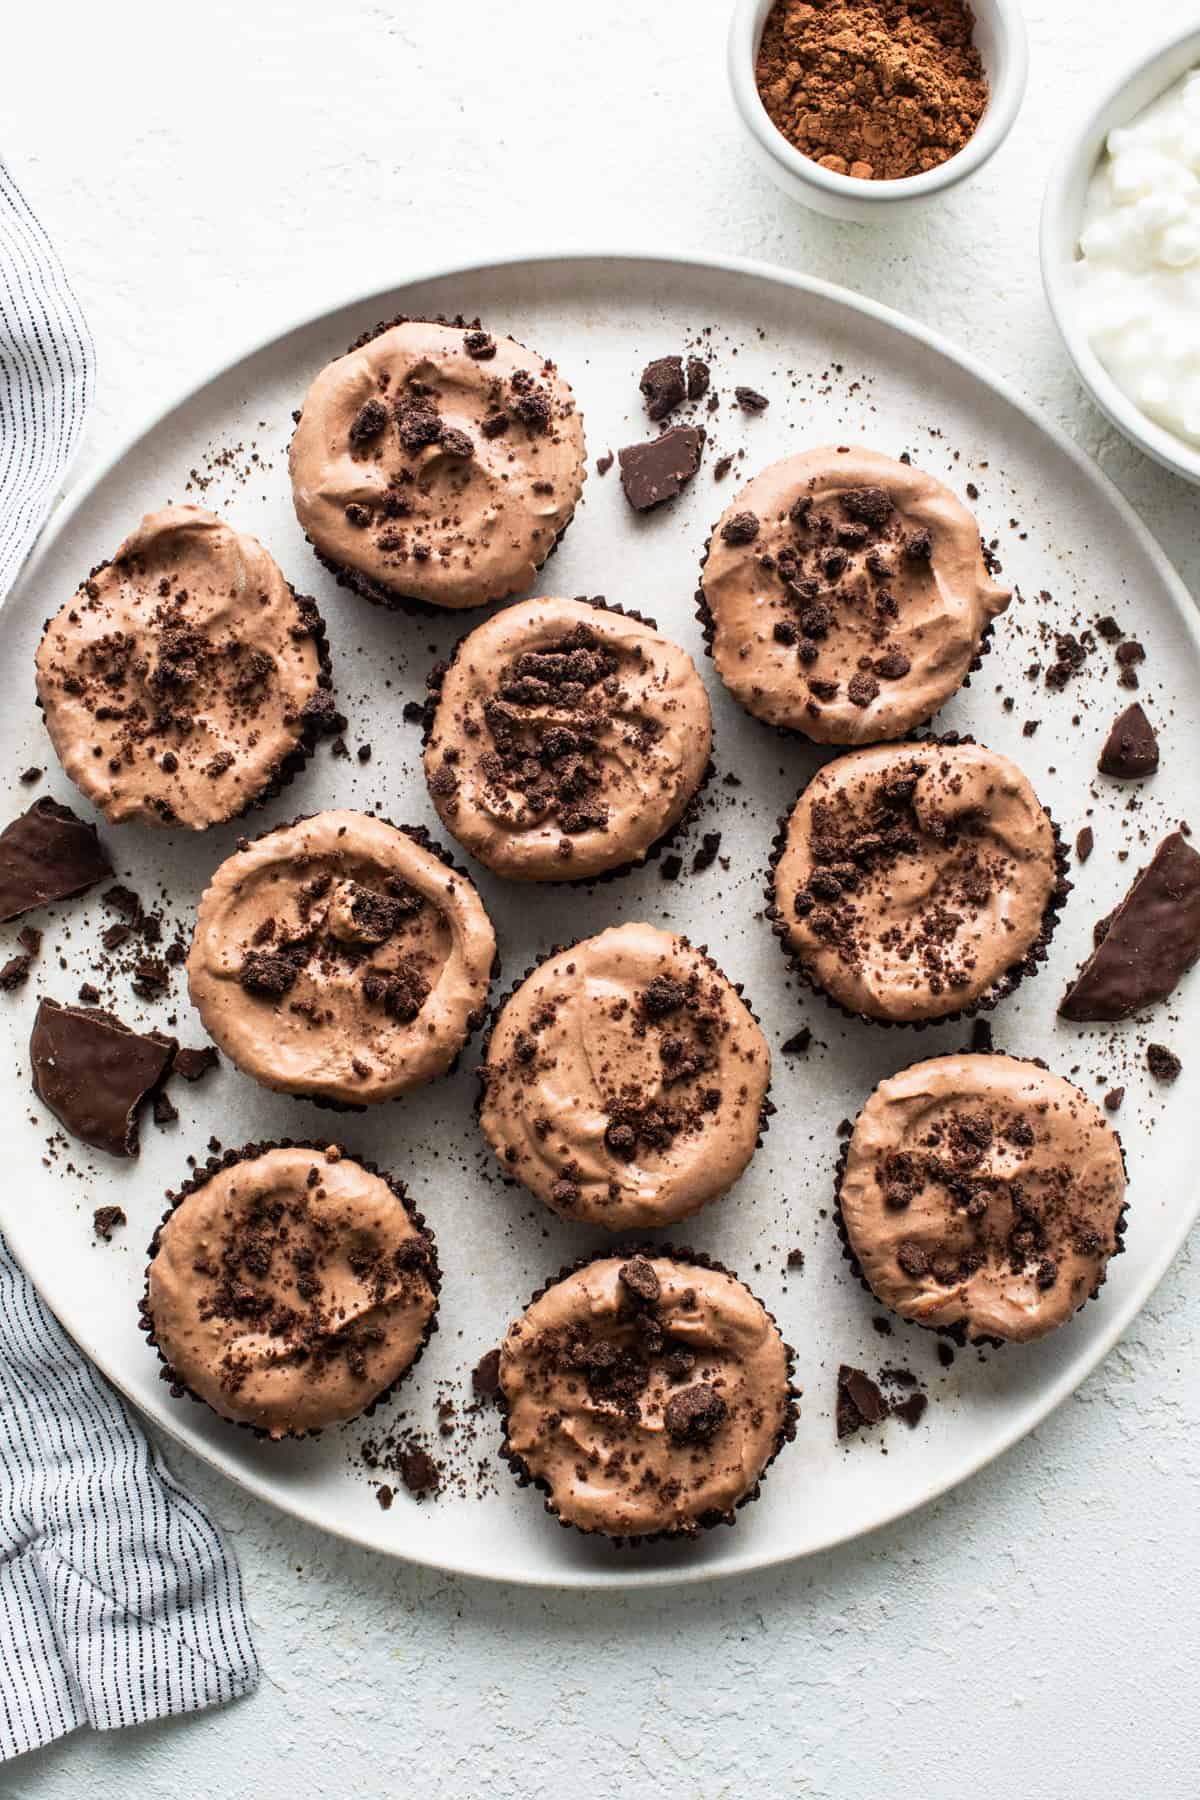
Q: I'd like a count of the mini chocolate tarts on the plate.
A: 10